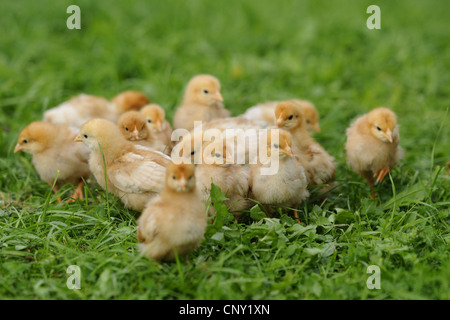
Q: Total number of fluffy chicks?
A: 13